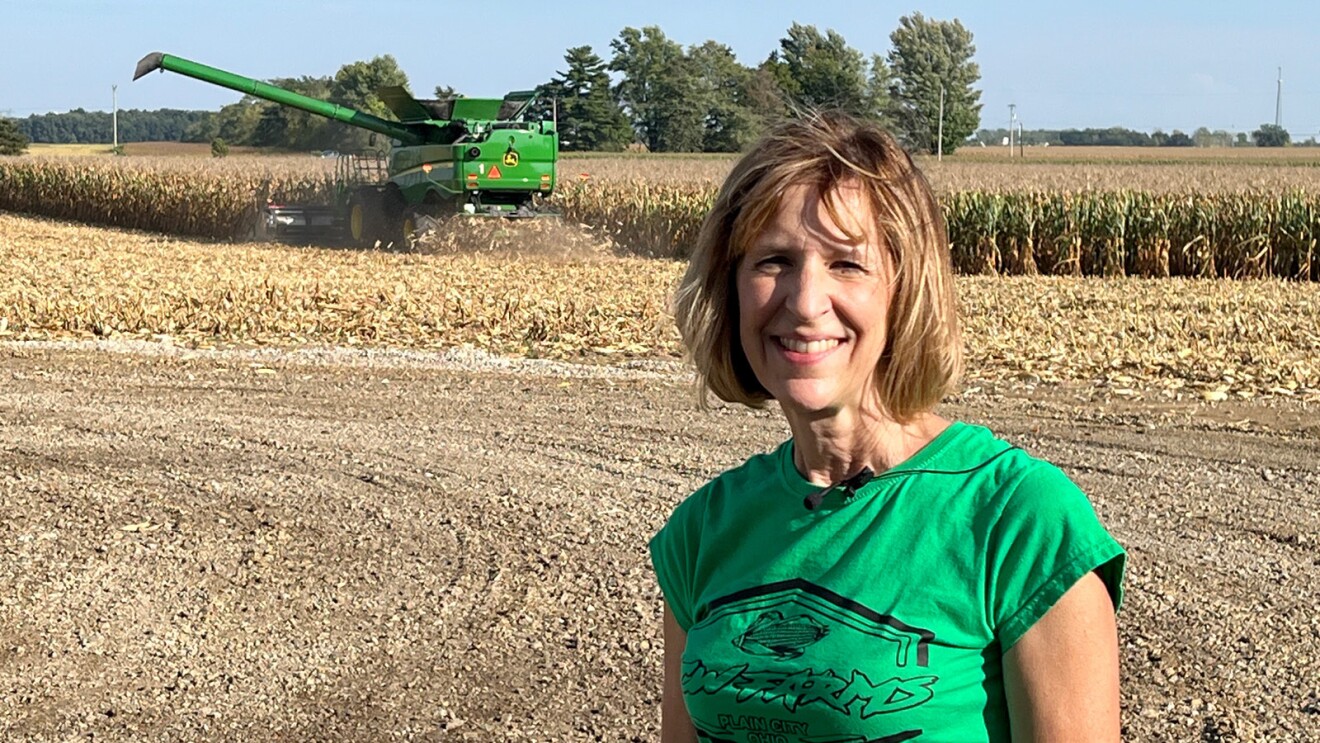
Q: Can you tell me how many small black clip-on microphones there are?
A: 1